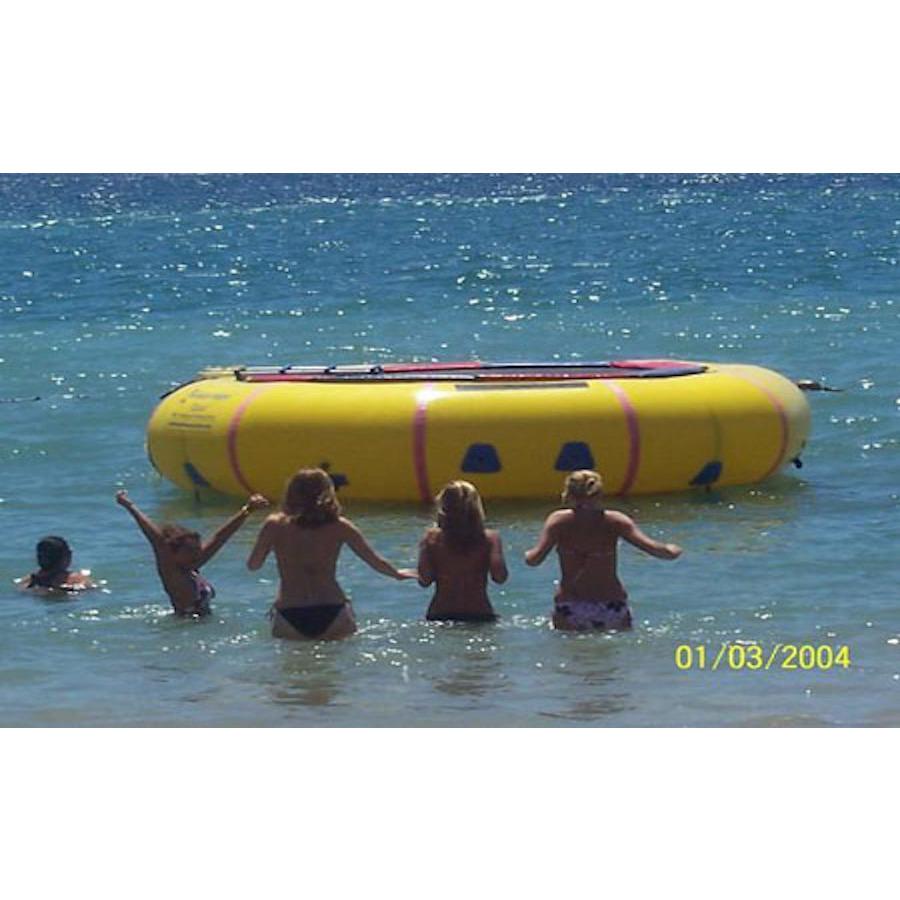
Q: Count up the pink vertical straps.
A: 4